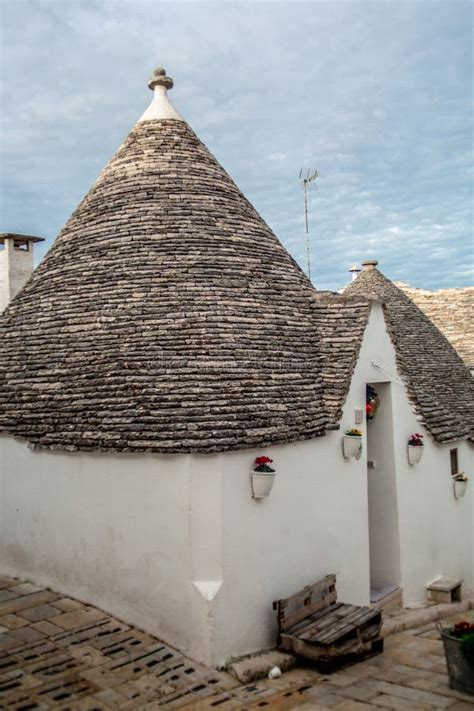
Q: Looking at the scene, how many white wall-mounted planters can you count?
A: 4